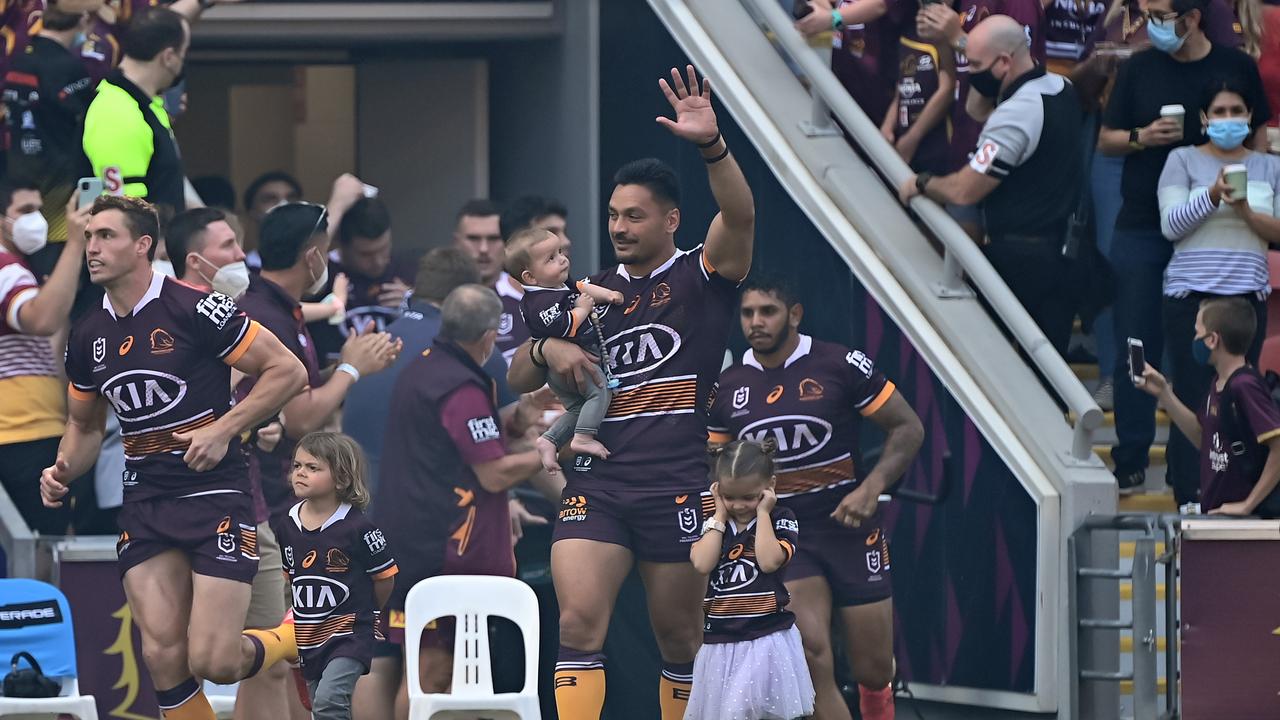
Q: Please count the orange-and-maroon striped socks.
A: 4